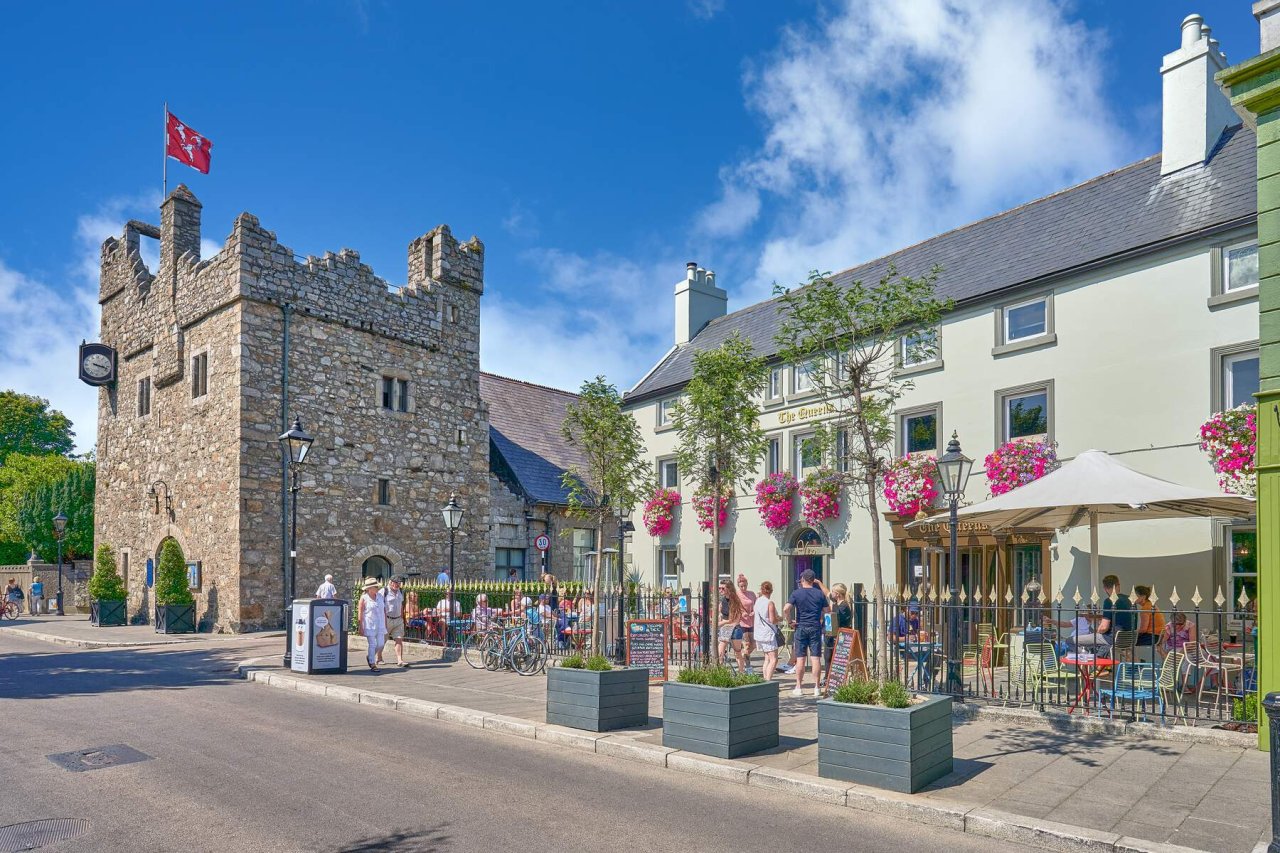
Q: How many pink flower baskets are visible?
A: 7